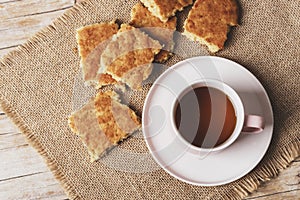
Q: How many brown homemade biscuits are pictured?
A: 6